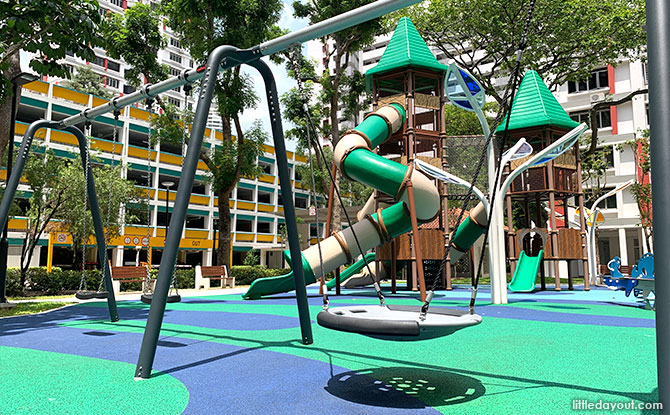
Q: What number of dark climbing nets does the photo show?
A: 1